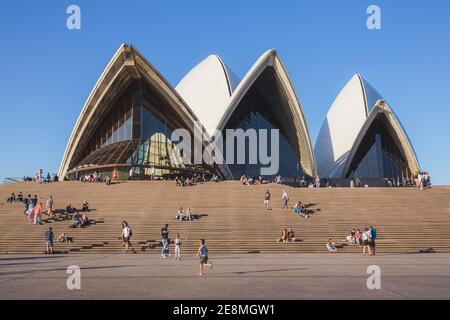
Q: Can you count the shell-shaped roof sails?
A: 5